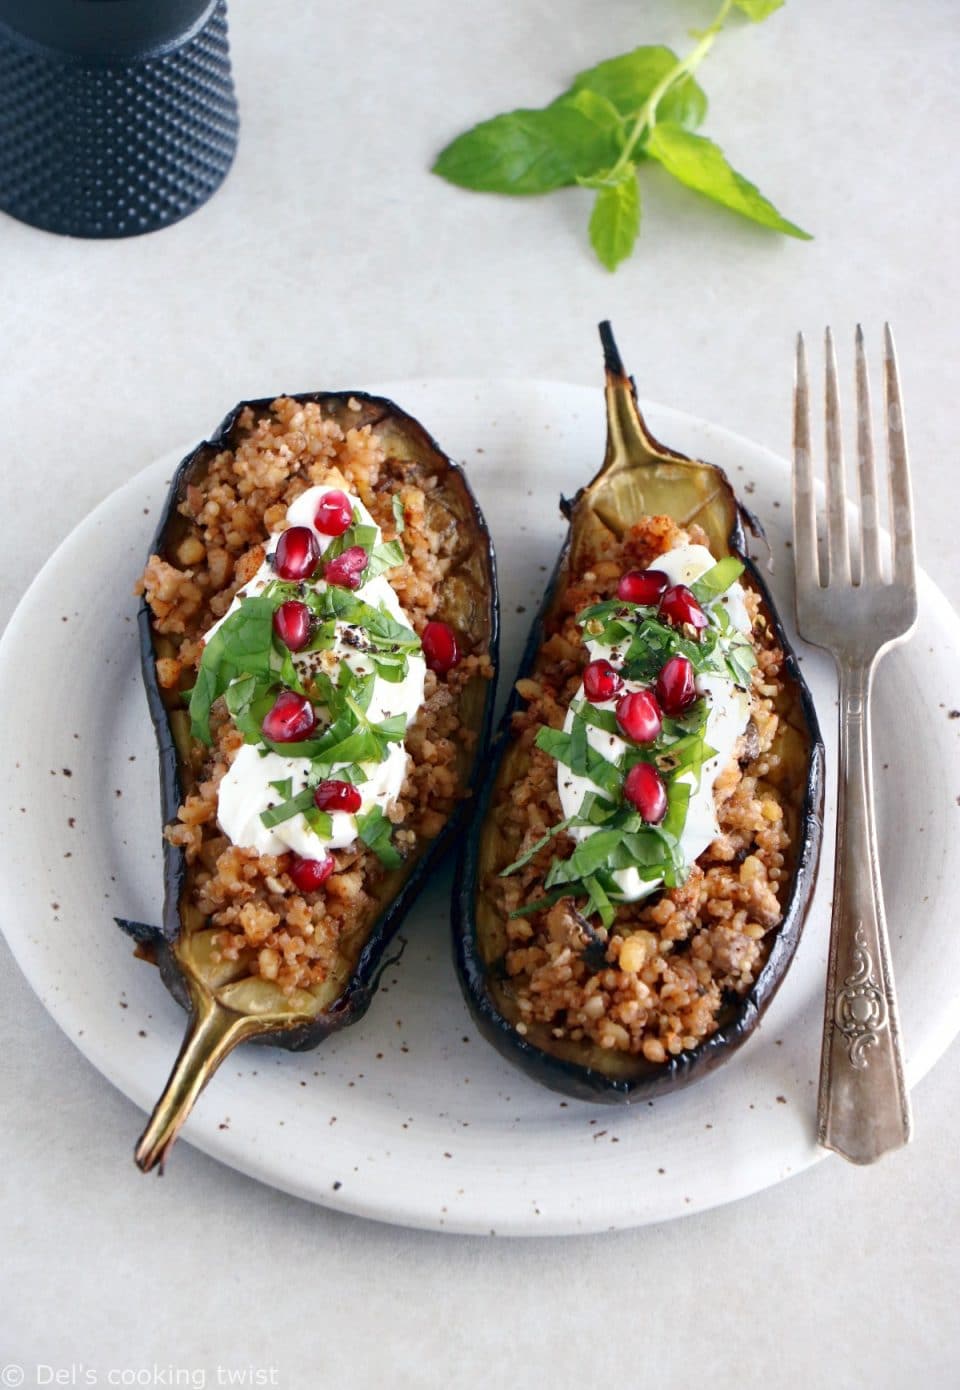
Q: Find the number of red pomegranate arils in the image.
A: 14